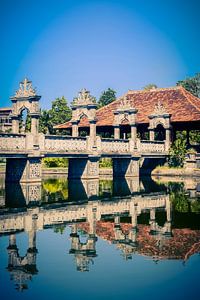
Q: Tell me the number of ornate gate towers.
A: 4